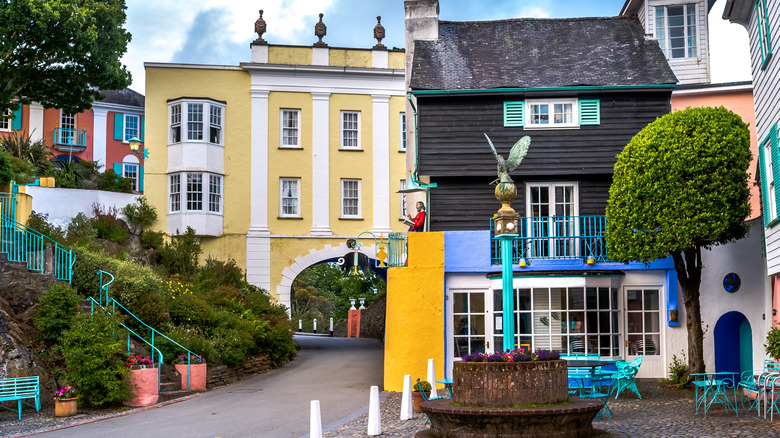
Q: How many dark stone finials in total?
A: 3